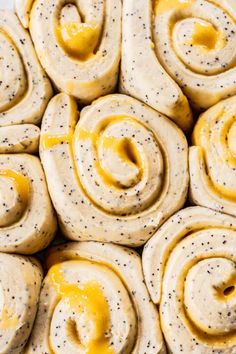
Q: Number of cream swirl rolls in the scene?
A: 9